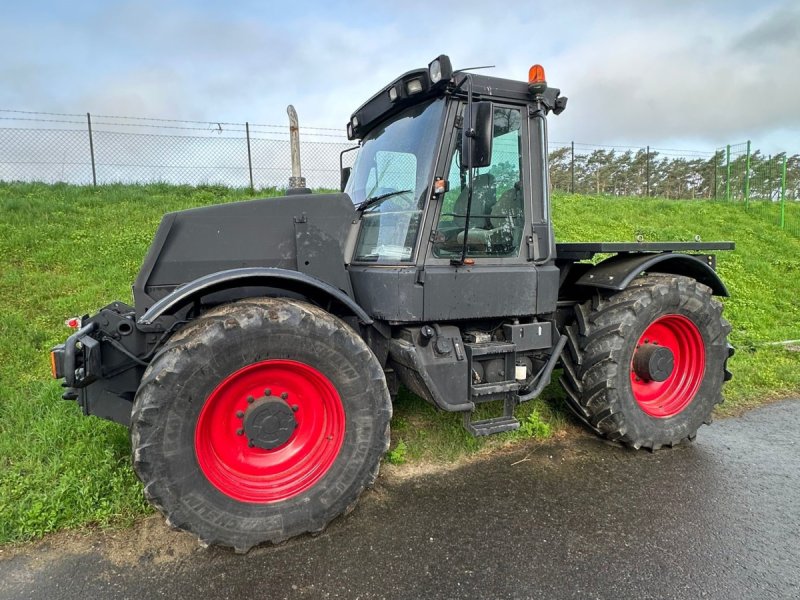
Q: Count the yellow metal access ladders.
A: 0